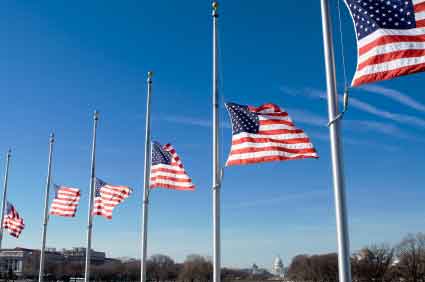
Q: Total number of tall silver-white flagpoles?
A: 6